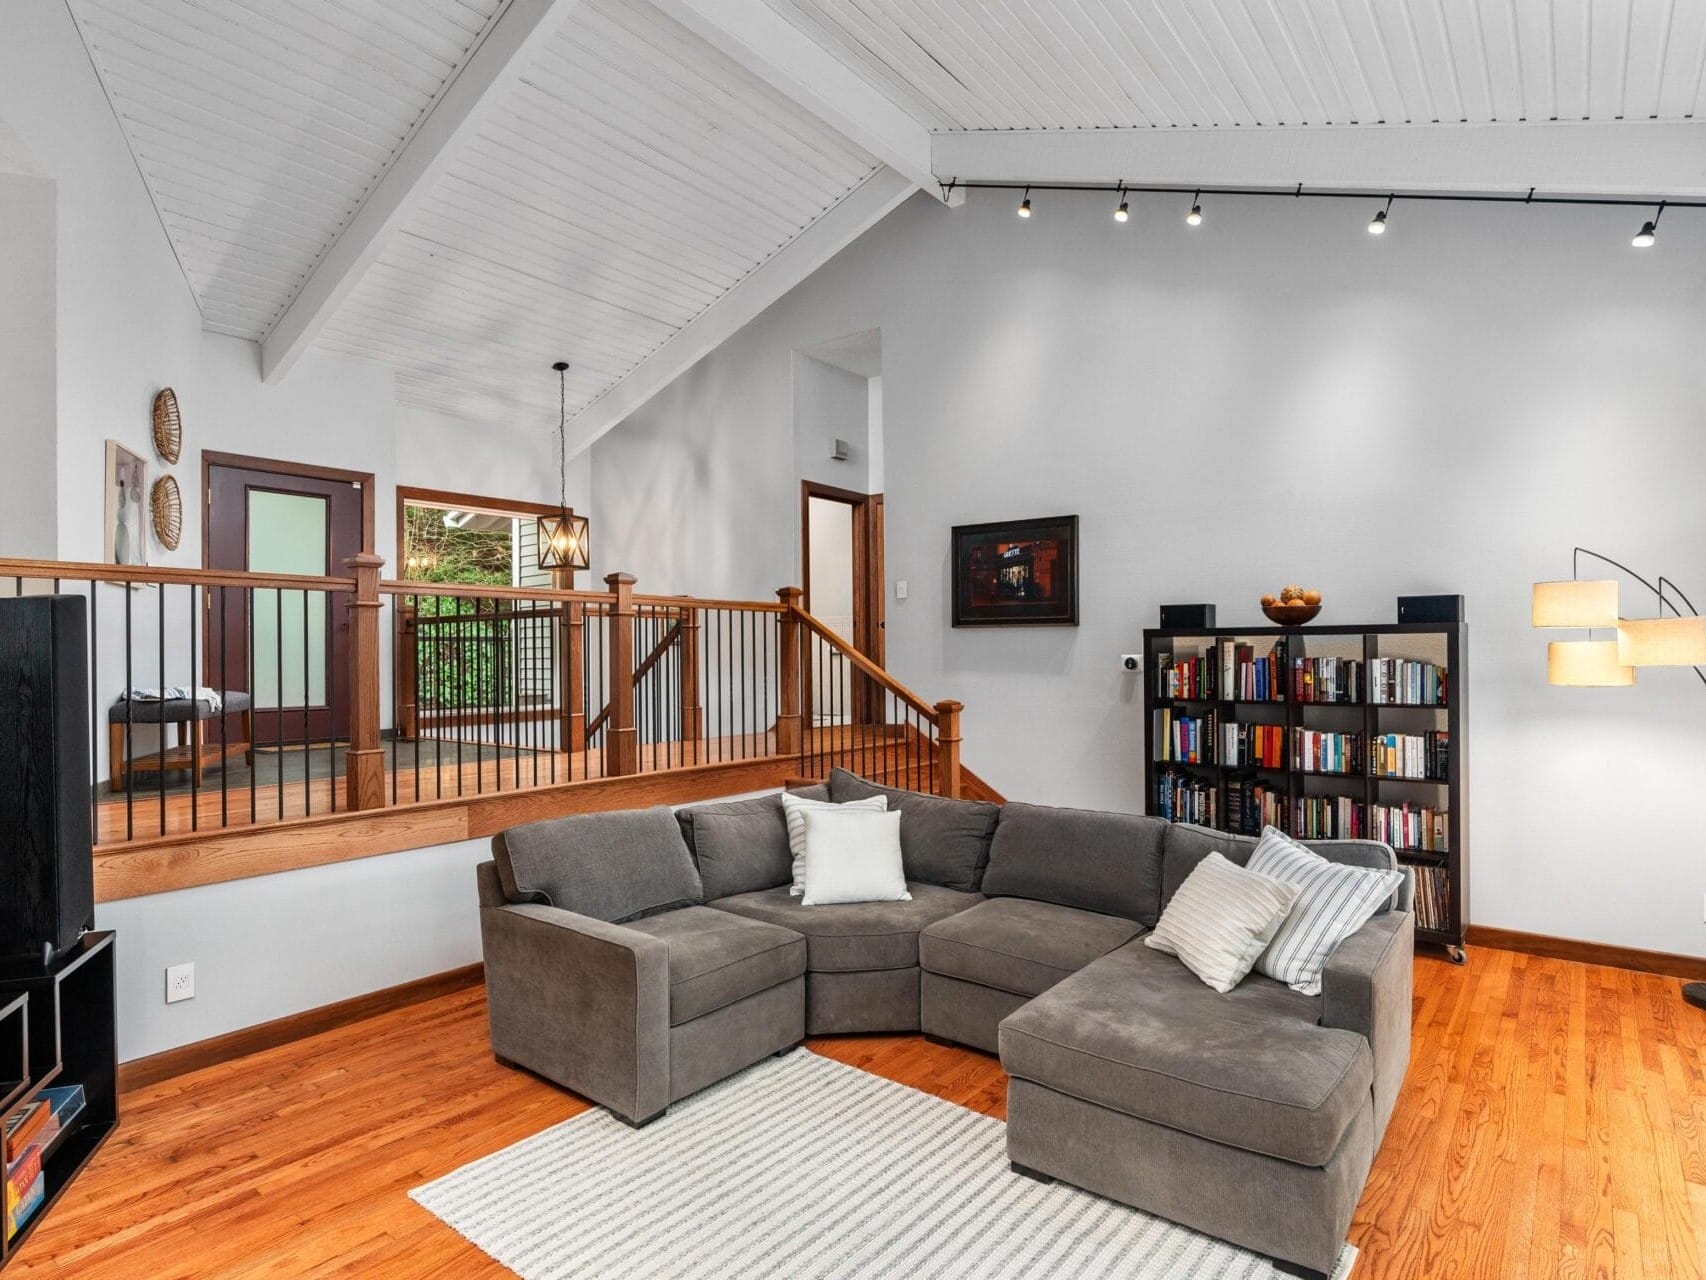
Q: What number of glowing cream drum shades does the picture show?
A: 3